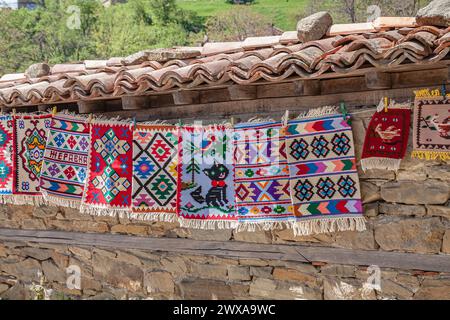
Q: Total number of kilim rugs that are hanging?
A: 10